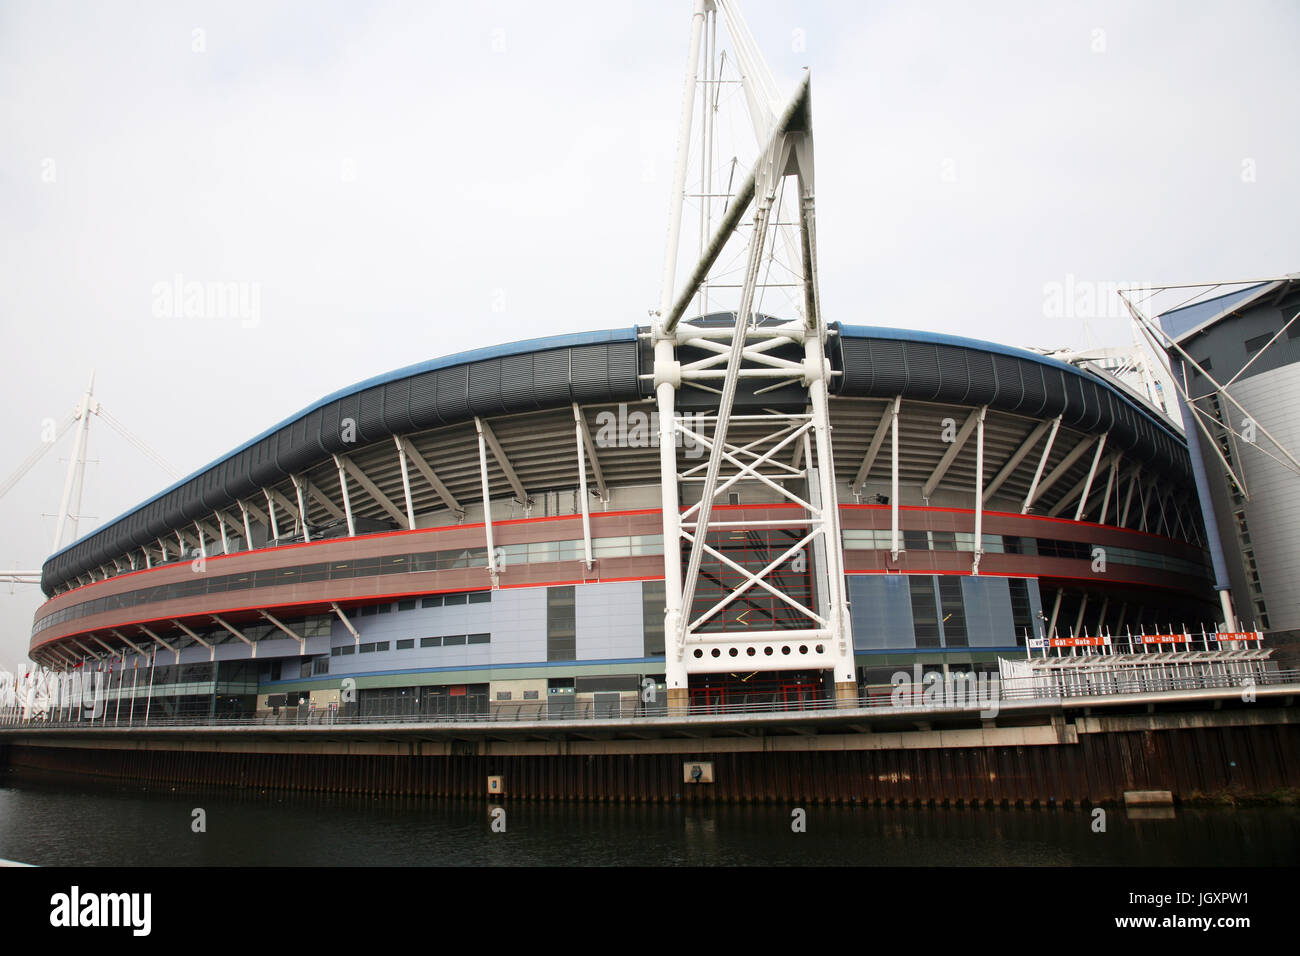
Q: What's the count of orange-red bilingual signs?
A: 3